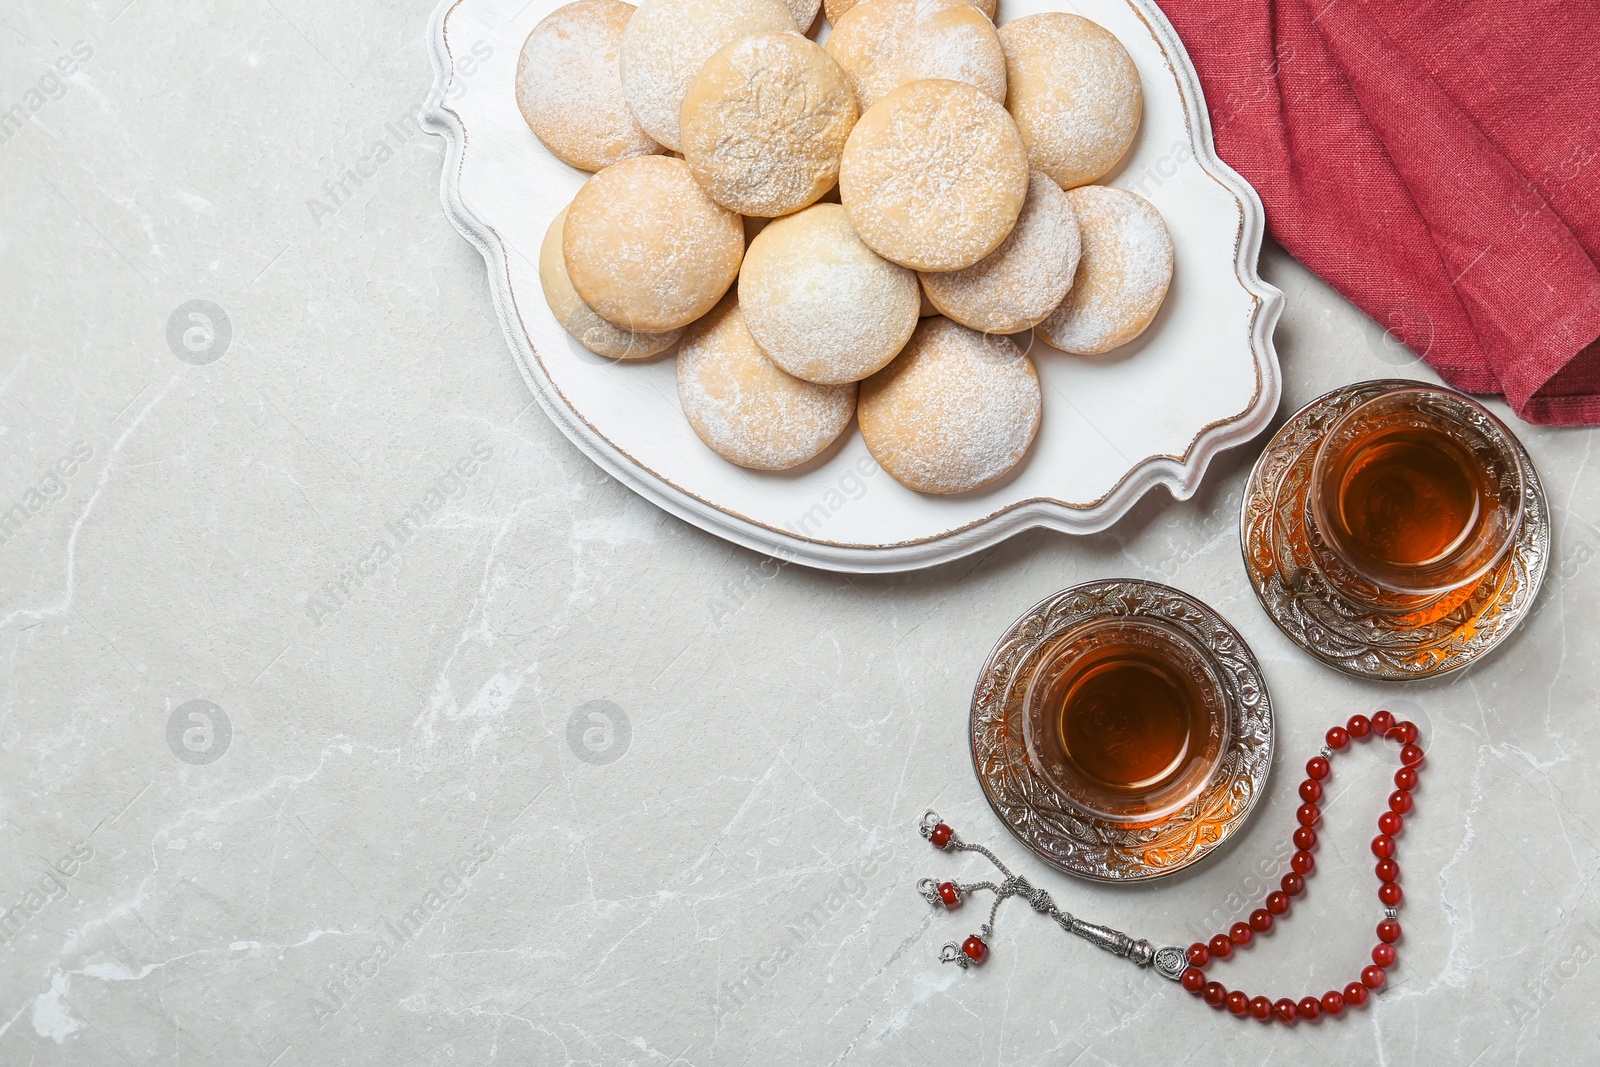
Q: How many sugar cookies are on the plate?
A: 15